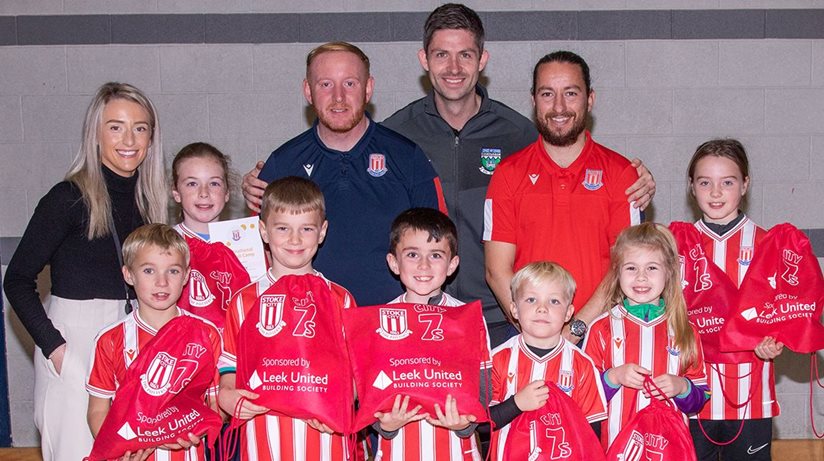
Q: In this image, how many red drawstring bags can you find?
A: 8